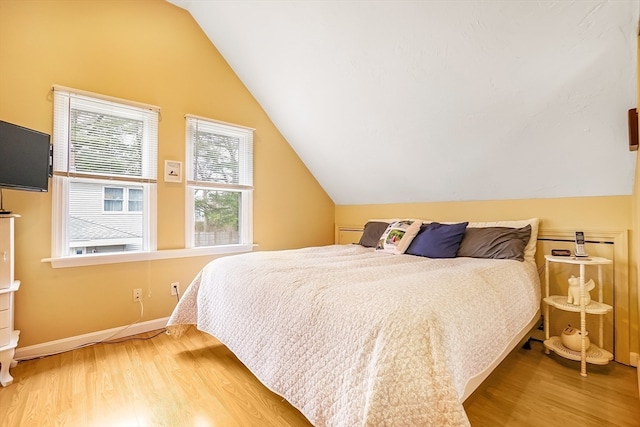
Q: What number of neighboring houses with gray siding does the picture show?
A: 1